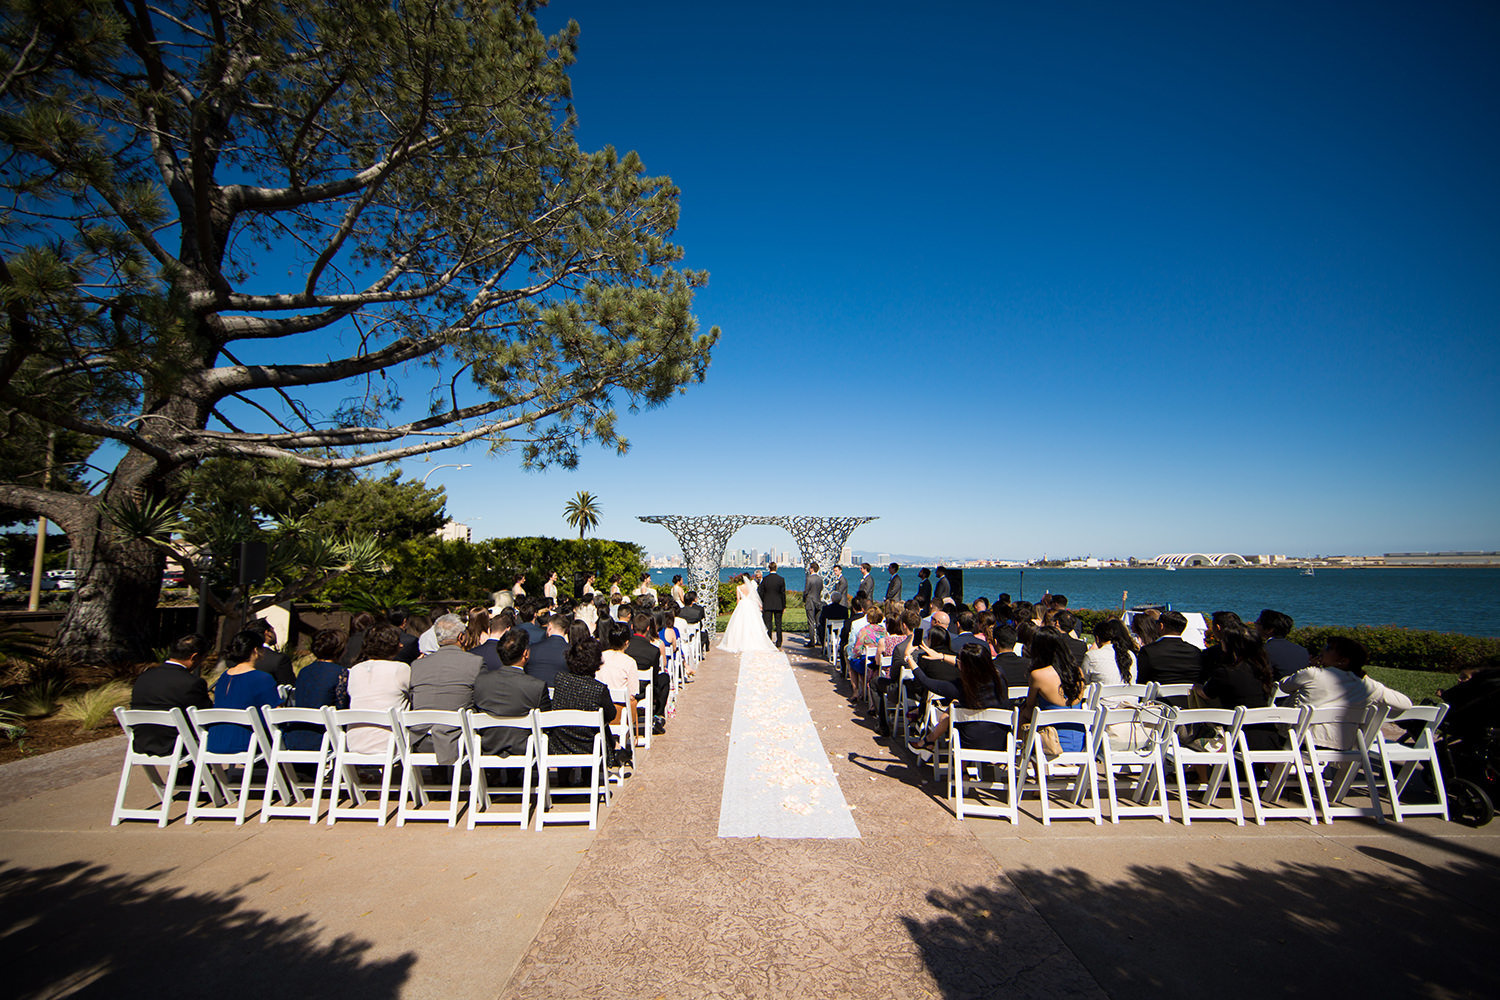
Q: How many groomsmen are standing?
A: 6